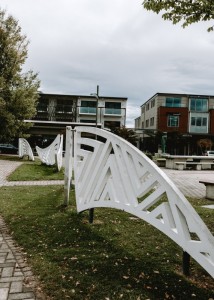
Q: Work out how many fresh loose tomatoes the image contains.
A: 0